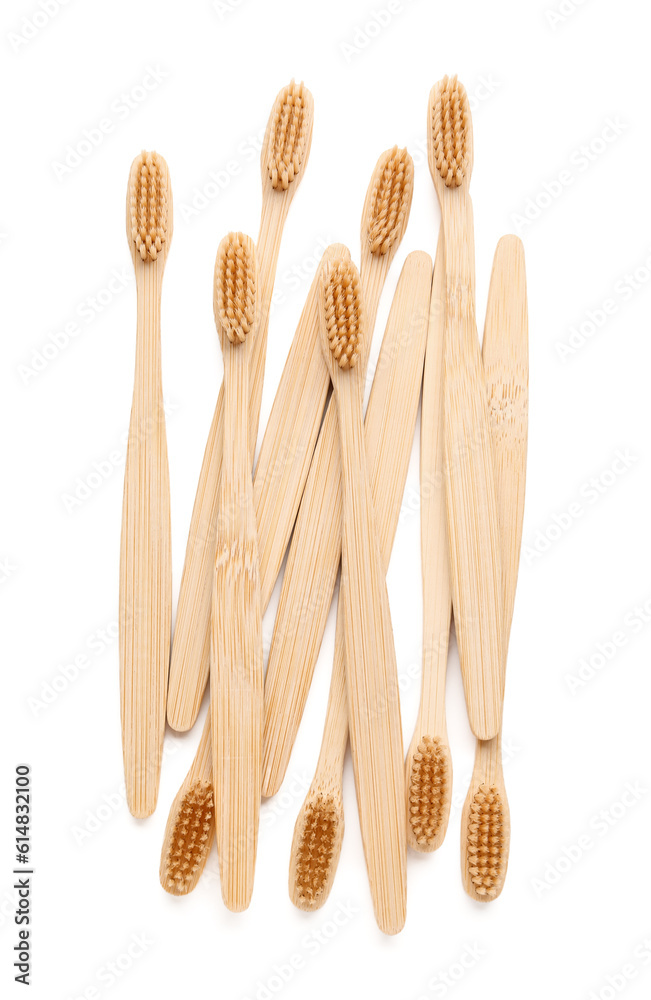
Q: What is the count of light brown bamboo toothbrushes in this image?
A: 10